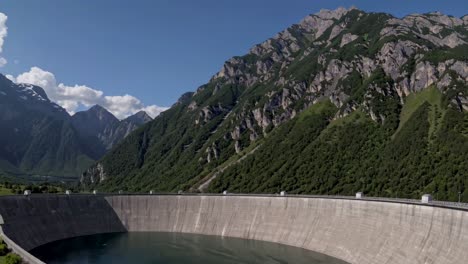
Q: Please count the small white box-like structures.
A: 10